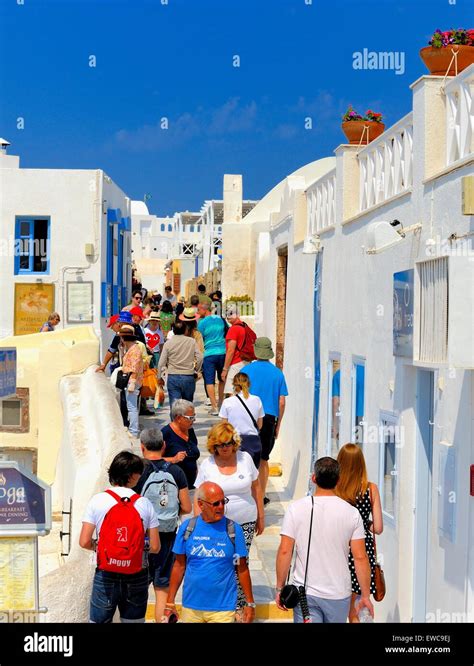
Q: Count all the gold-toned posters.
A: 1